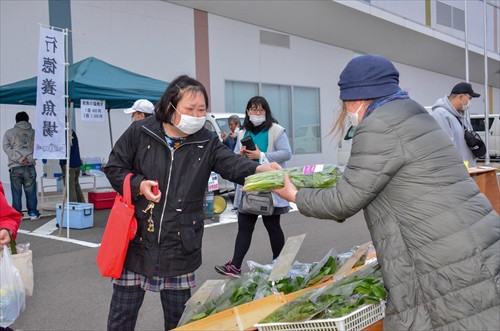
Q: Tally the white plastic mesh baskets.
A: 1